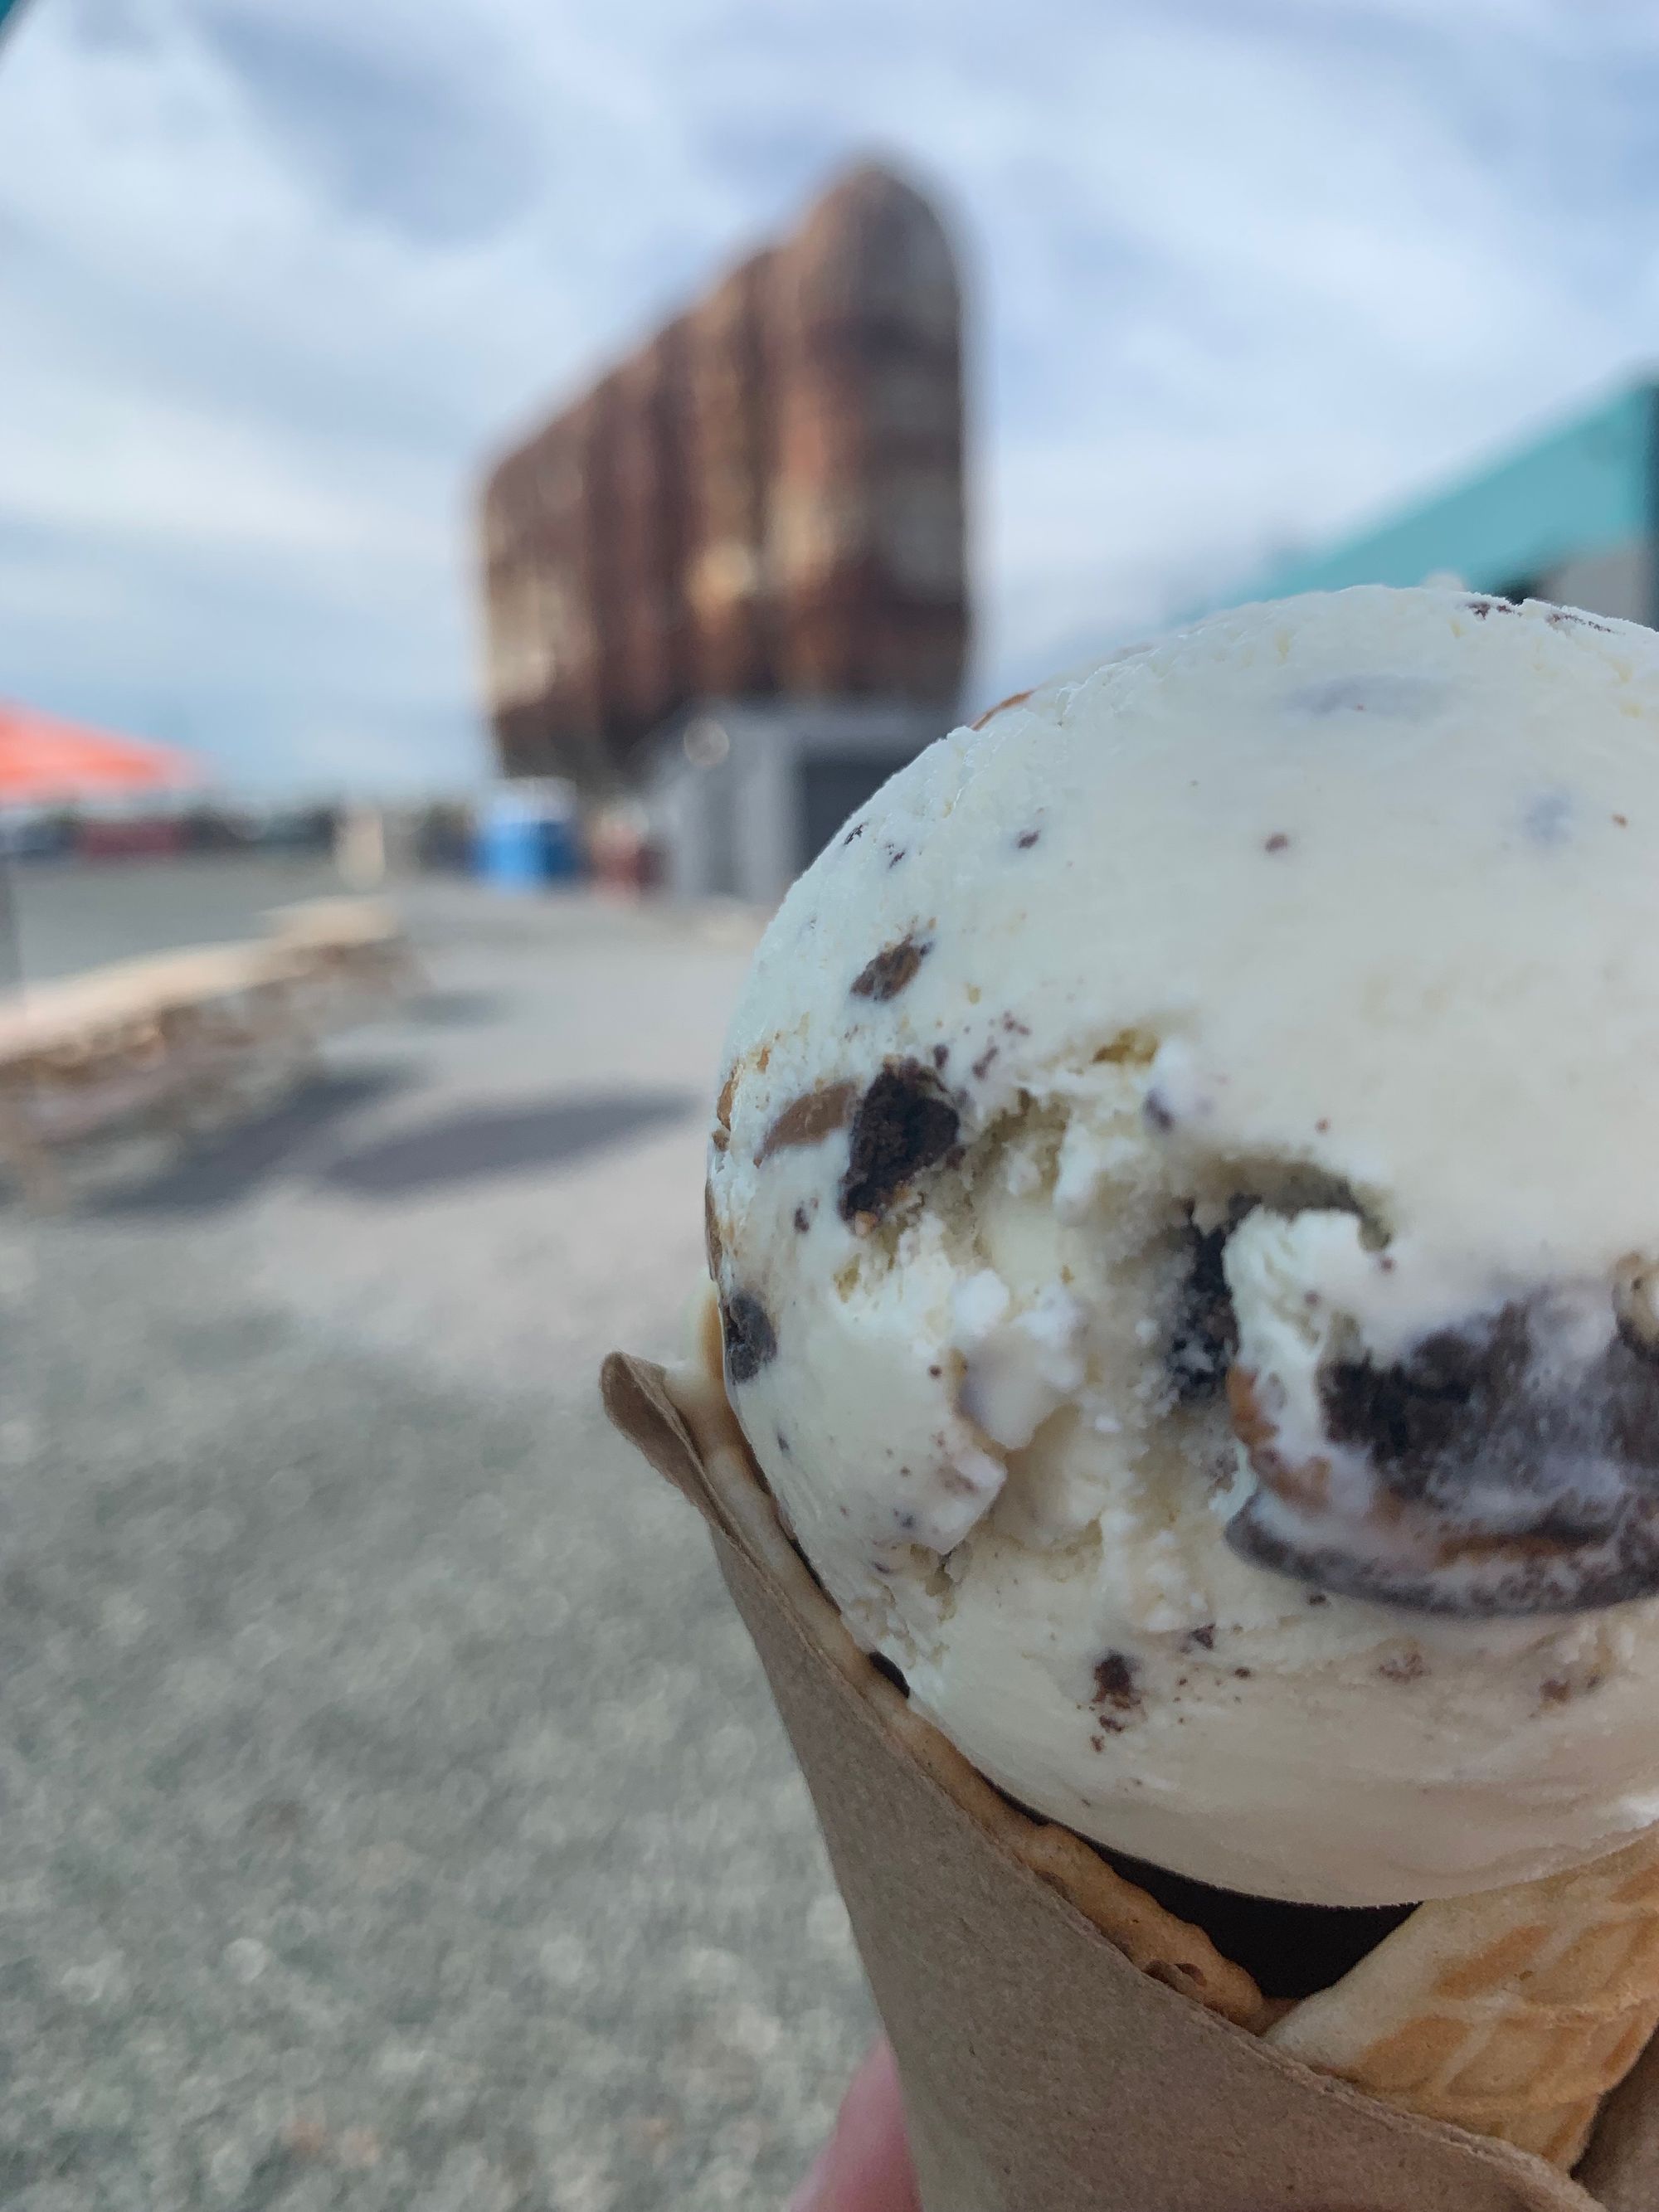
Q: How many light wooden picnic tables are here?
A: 2